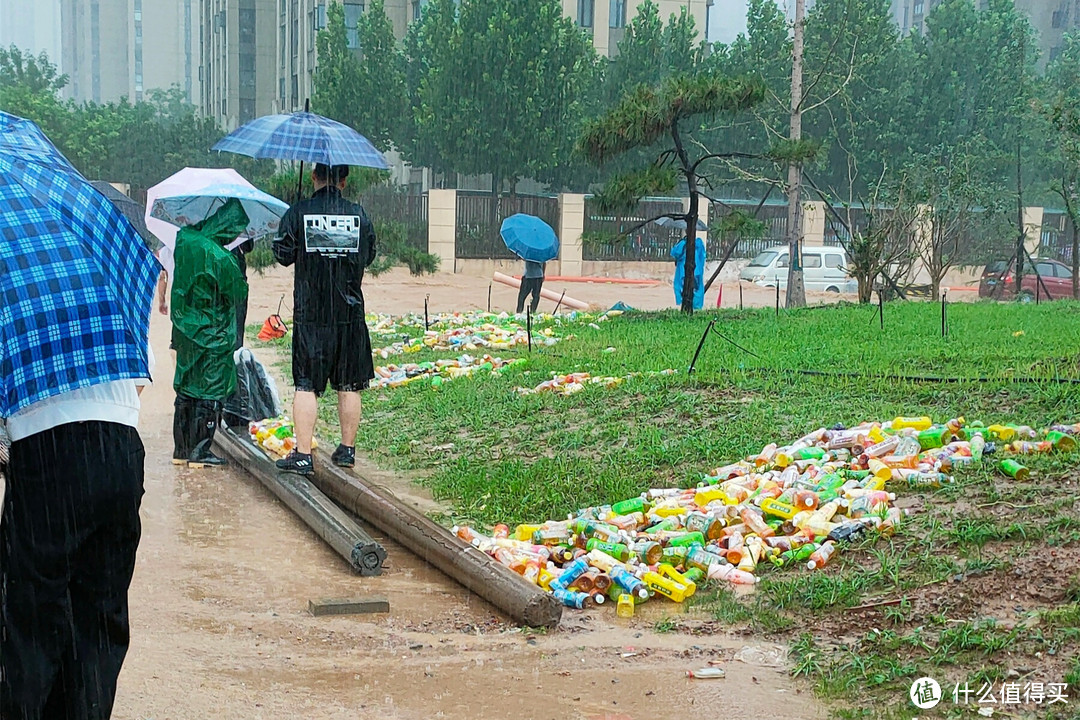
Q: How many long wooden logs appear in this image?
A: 2